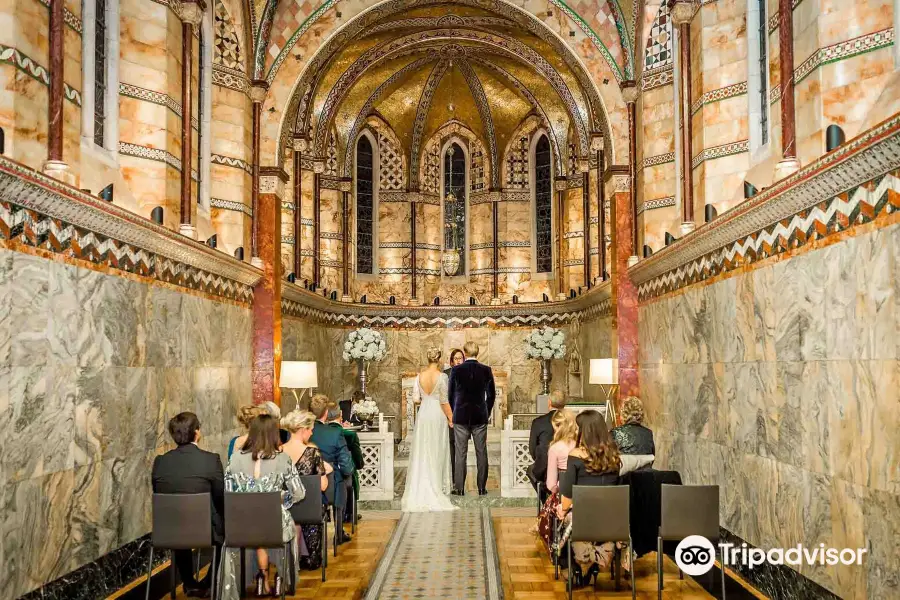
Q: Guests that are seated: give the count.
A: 11